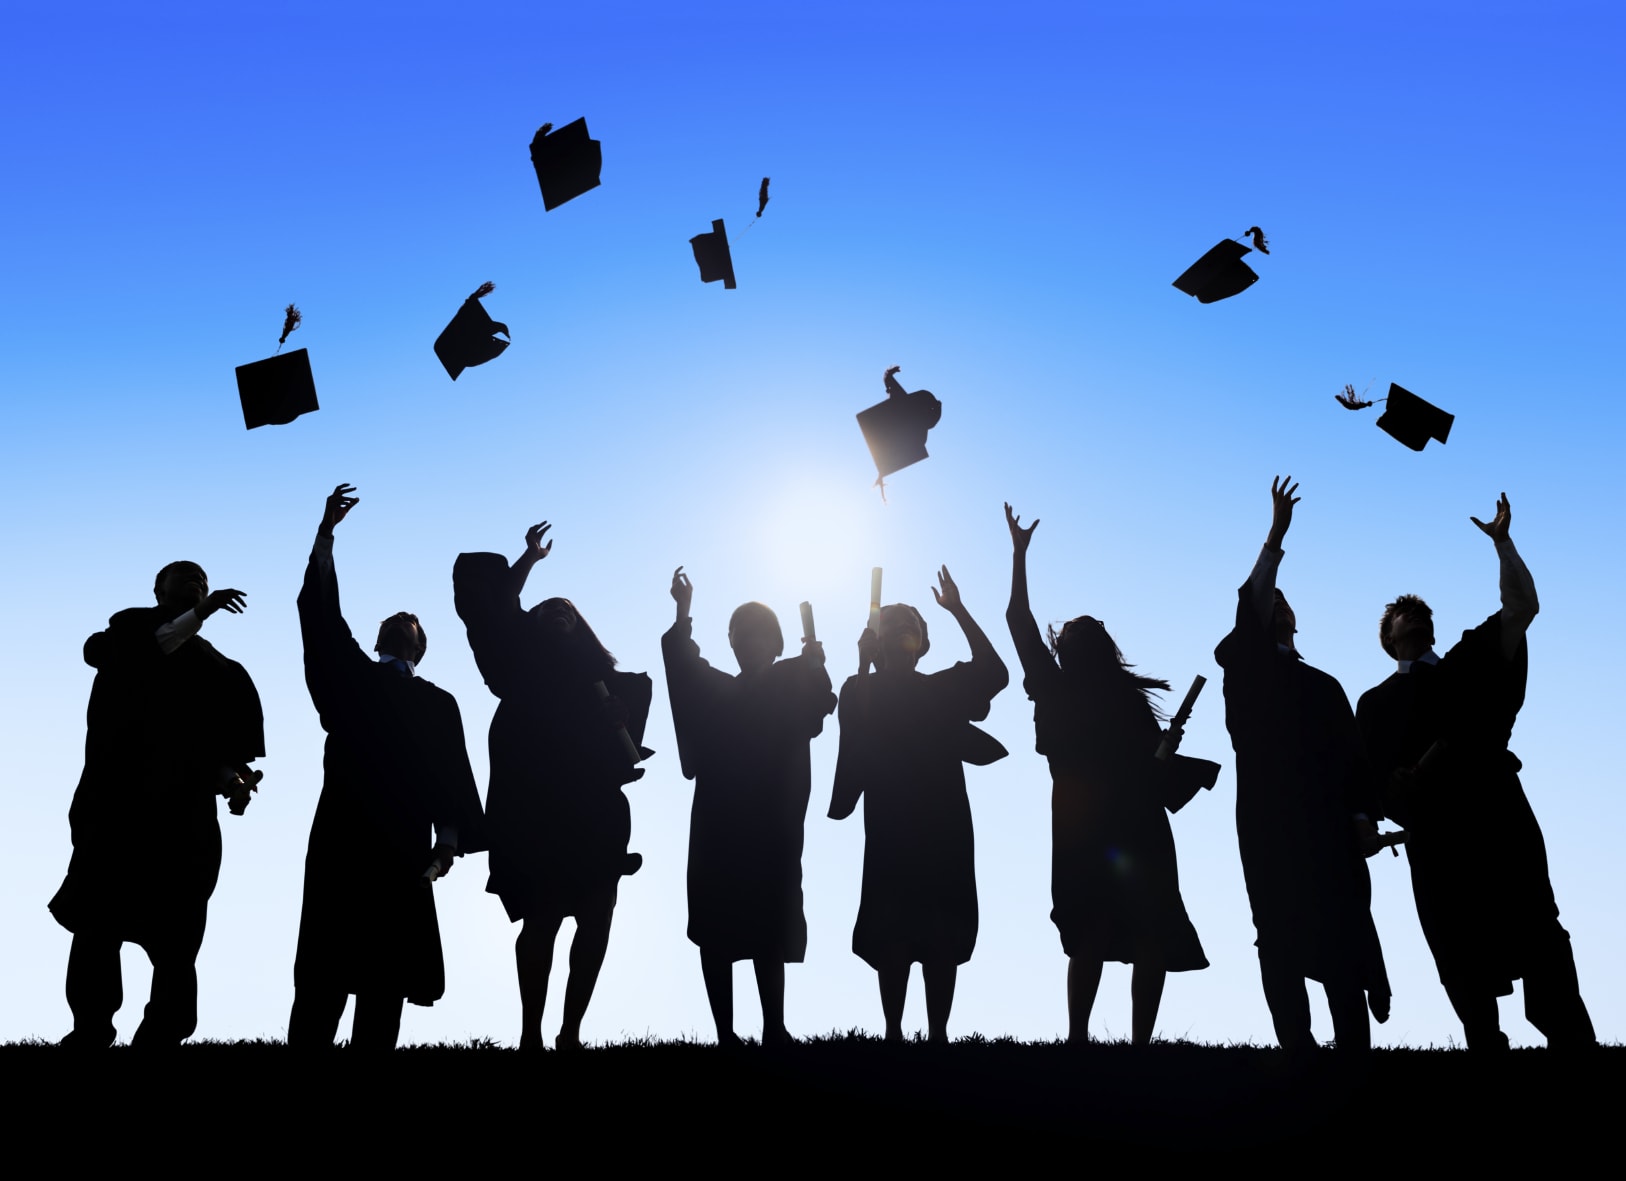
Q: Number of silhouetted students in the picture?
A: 8